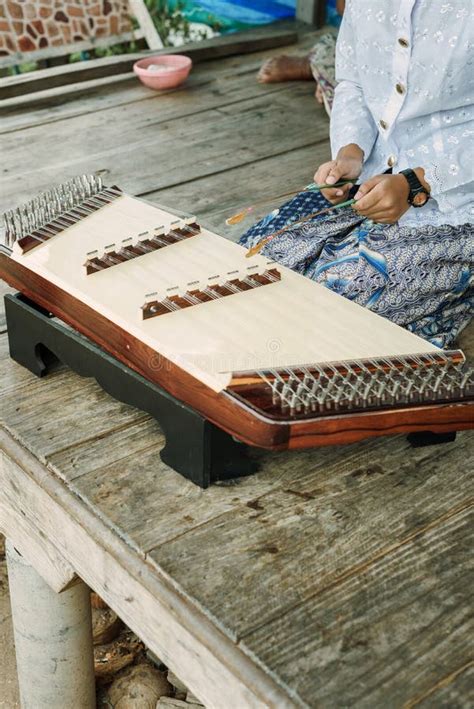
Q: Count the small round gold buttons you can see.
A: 4